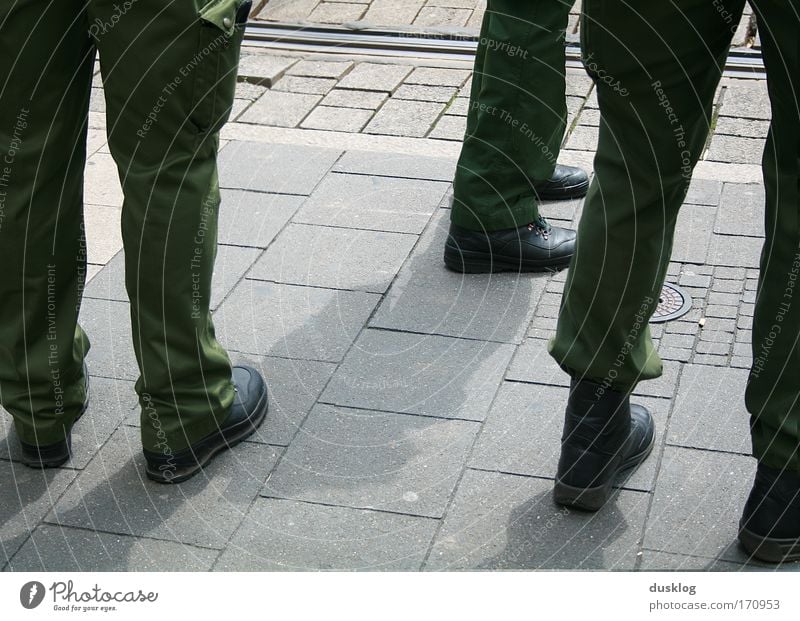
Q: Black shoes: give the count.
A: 6